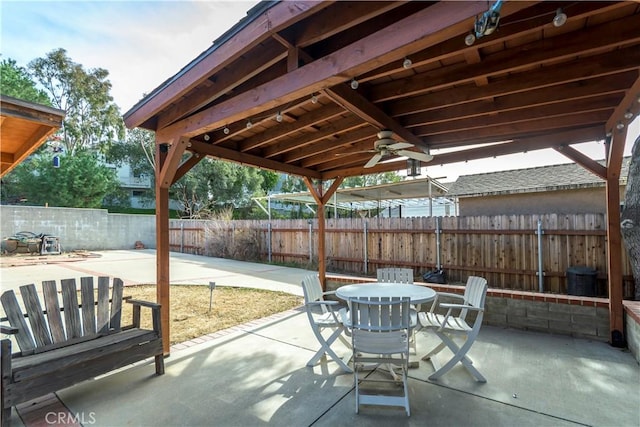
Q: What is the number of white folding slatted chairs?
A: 4